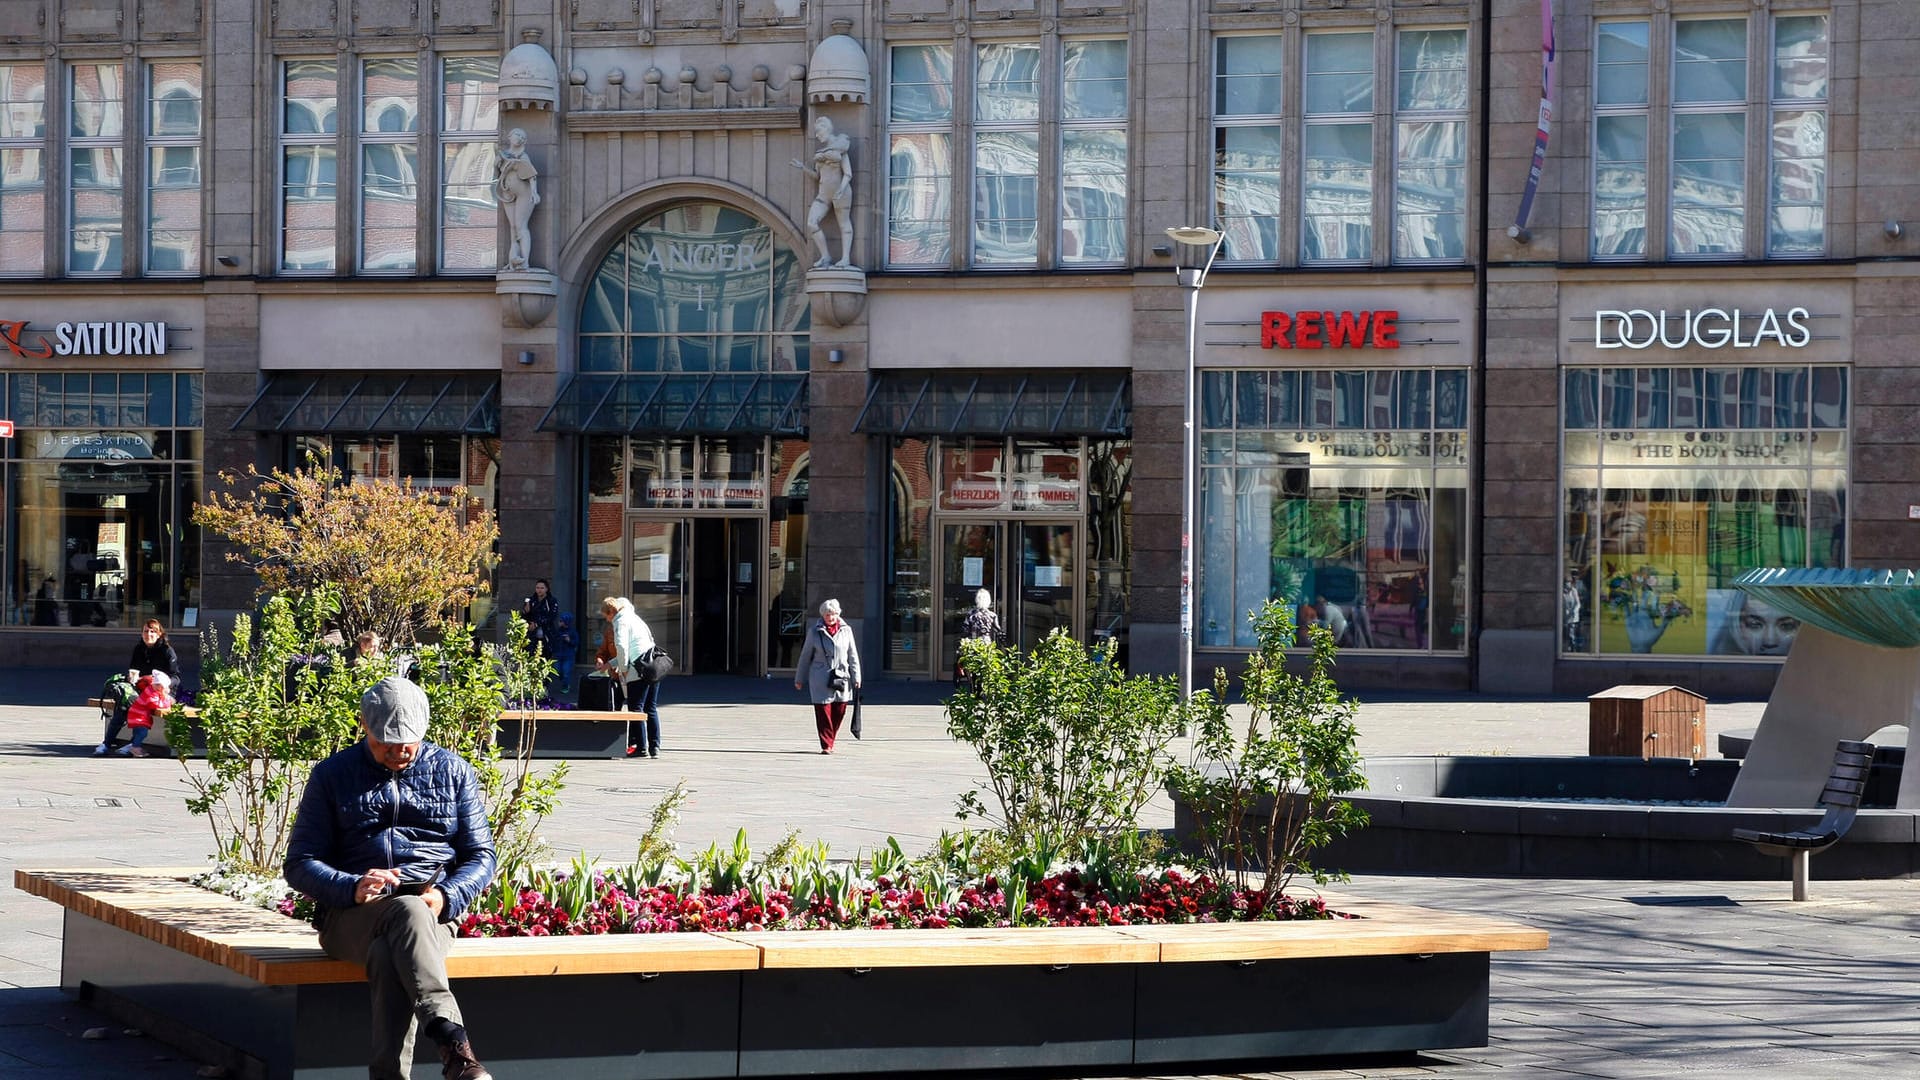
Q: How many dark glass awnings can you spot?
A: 3